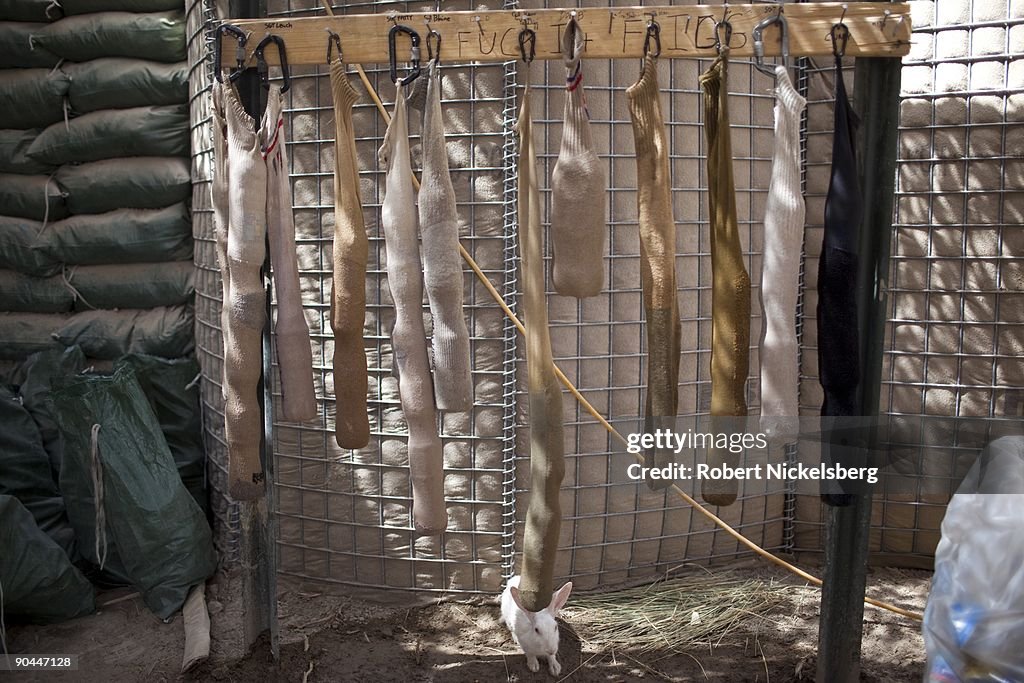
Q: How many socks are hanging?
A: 12